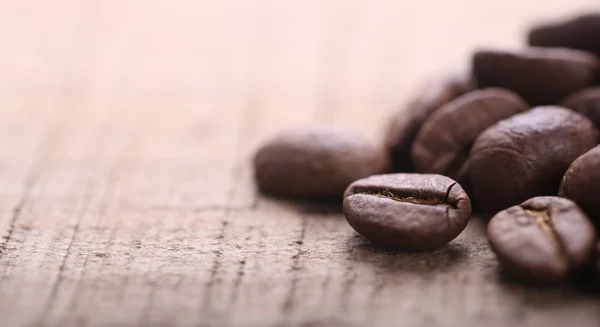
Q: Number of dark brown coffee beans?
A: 10